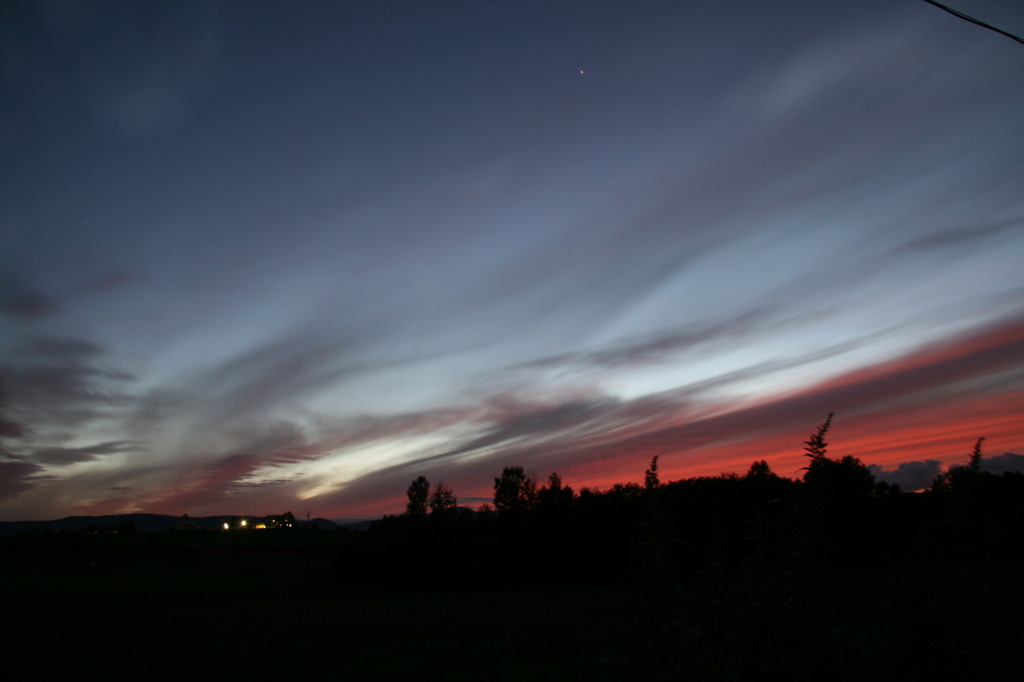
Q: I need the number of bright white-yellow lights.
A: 2